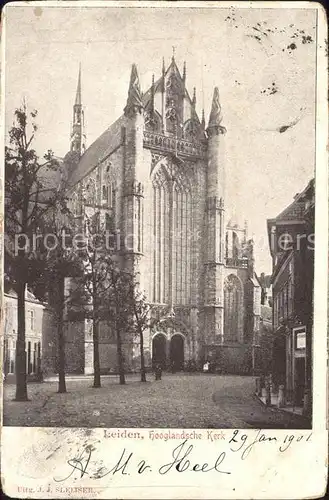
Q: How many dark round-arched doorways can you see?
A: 2